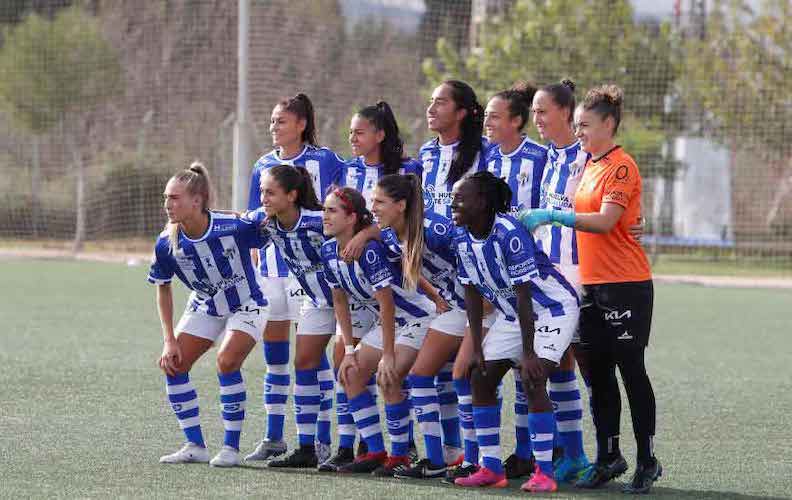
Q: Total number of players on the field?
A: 11